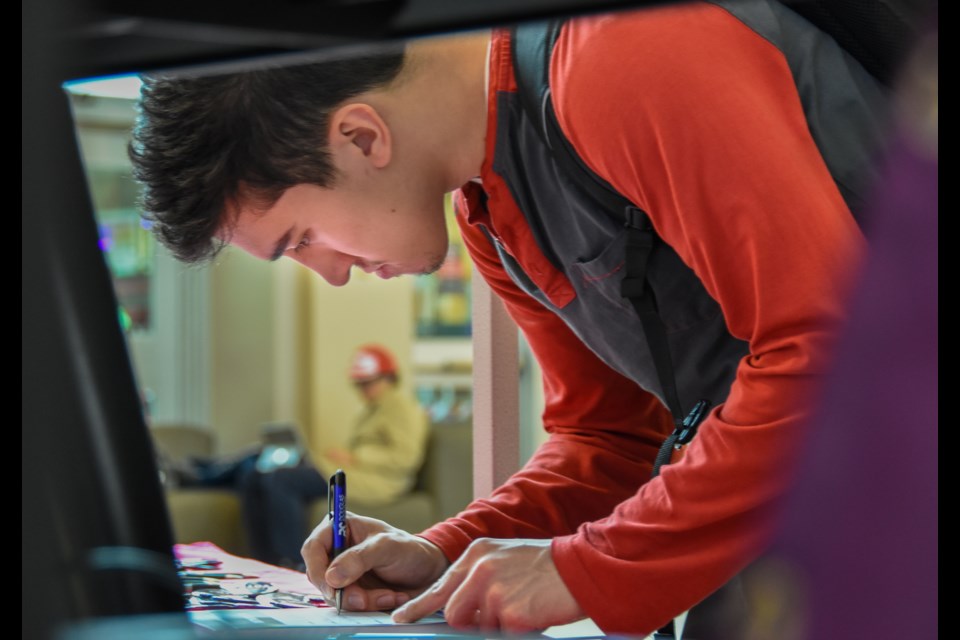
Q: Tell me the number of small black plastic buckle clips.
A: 2